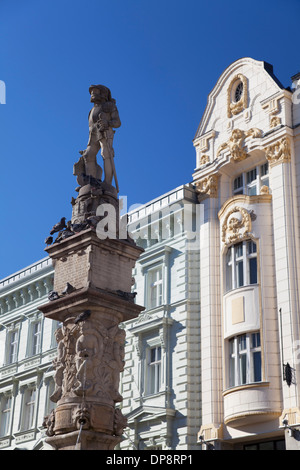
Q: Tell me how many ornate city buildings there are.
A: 2